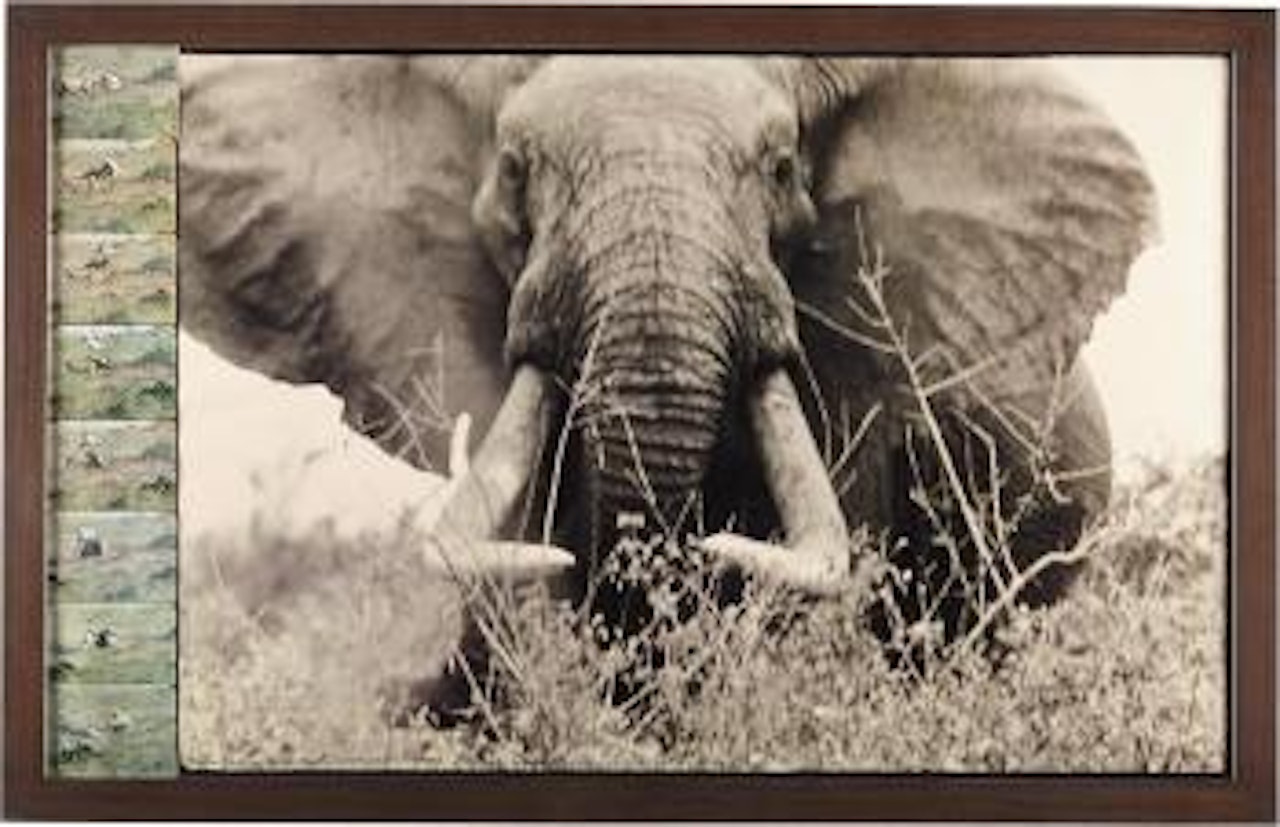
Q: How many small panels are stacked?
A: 8